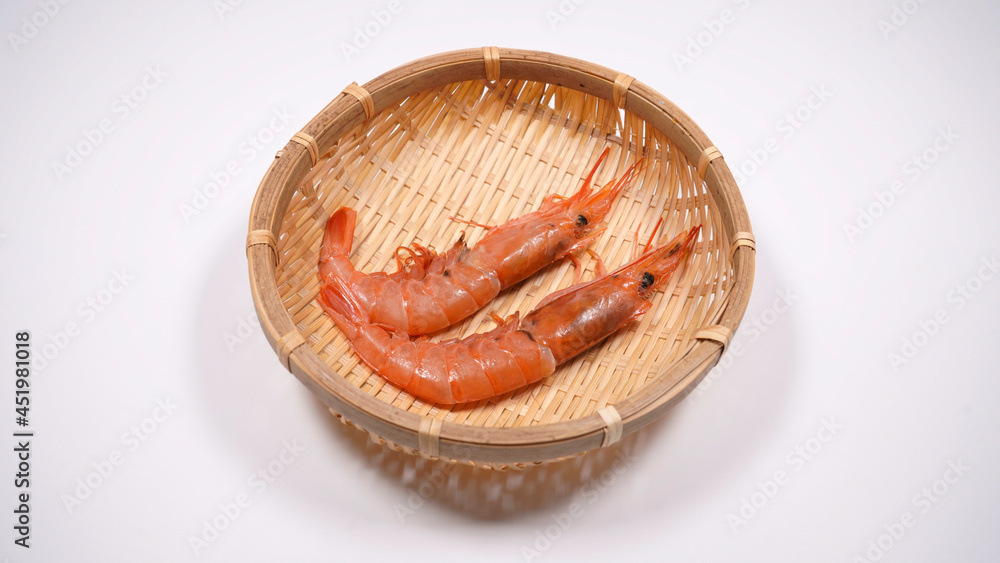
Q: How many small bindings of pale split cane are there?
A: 11